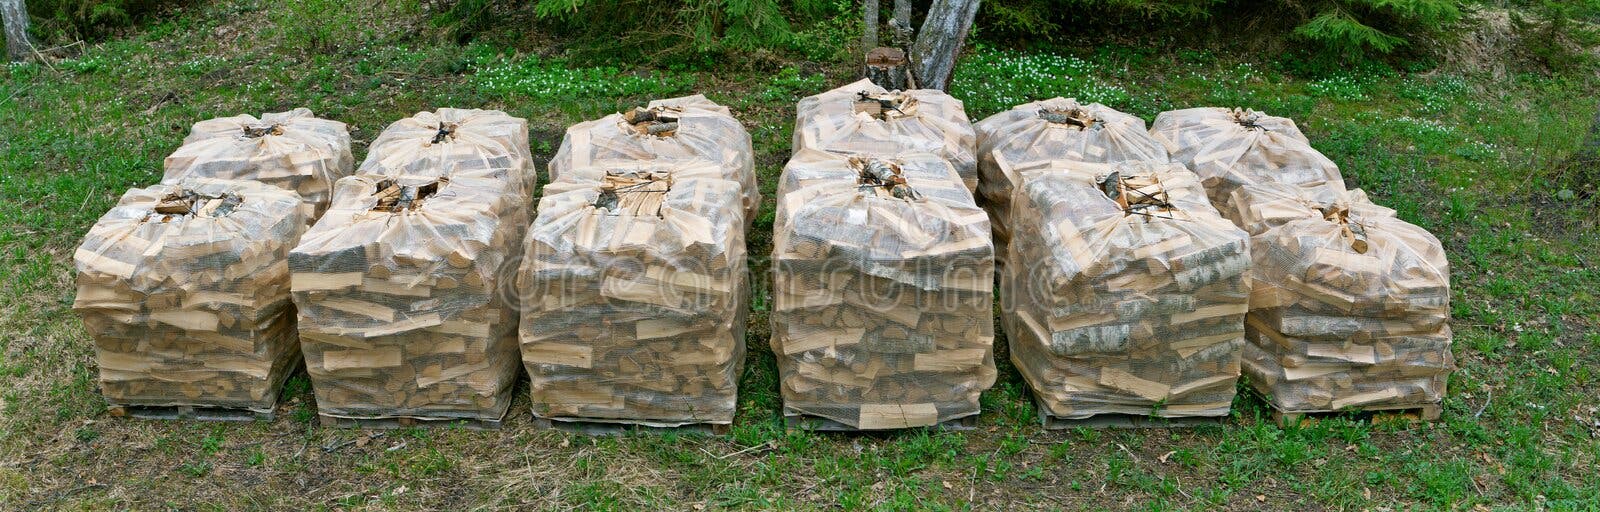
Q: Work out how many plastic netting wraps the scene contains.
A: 12